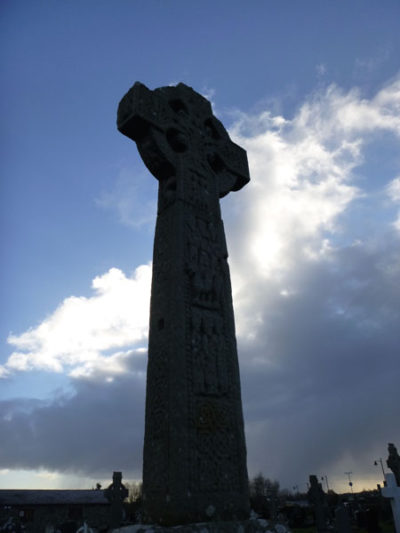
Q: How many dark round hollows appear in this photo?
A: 4